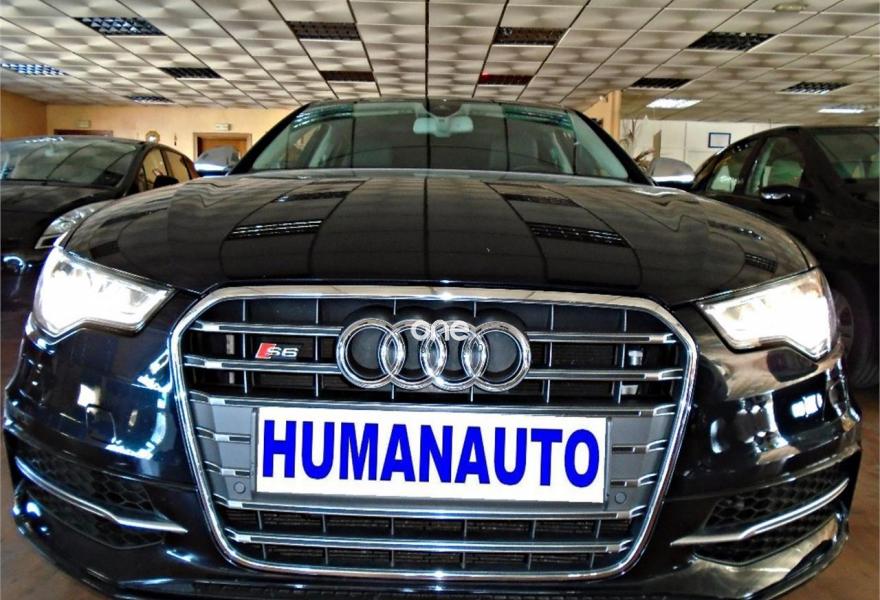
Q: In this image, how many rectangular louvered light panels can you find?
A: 13